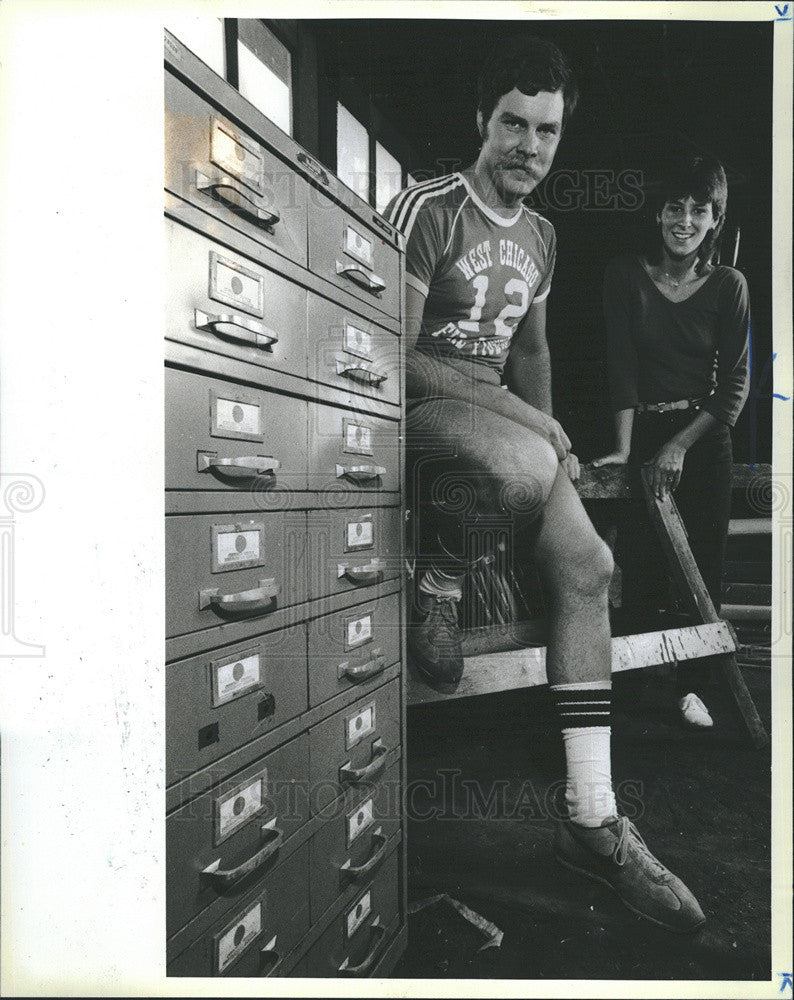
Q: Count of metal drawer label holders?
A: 15